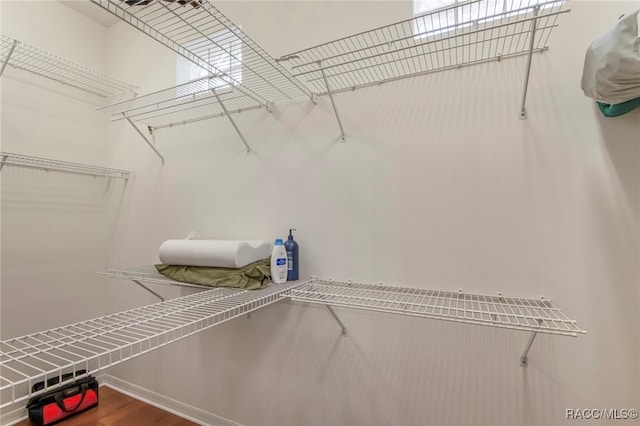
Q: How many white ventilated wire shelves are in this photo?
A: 8